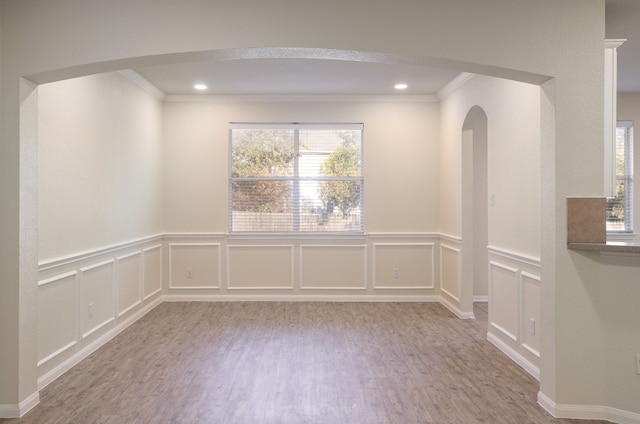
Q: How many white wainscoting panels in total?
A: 11